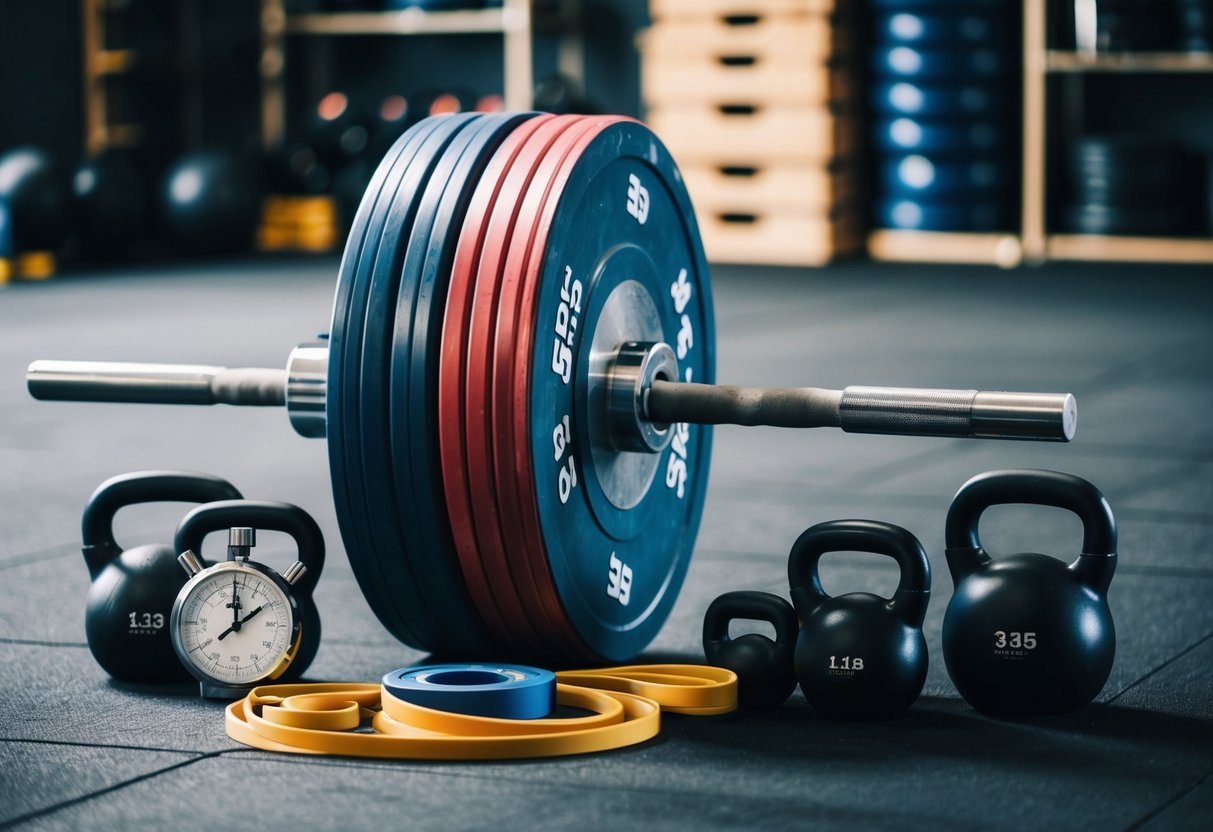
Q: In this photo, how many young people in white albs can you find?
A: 0